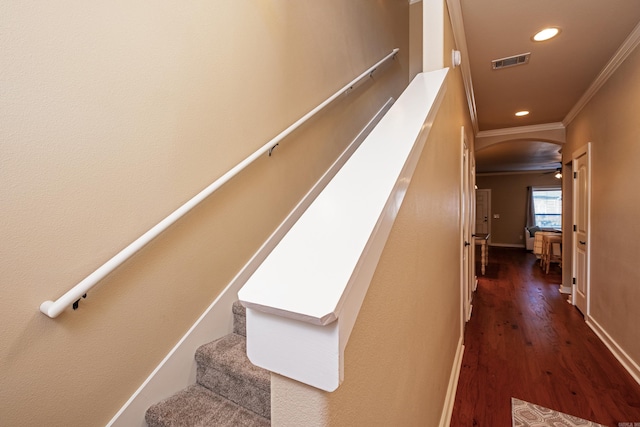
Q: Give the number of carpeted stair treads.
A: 3